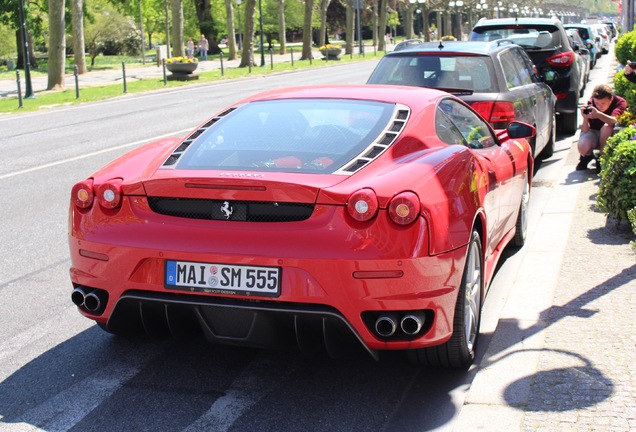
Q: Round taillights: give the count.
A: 4